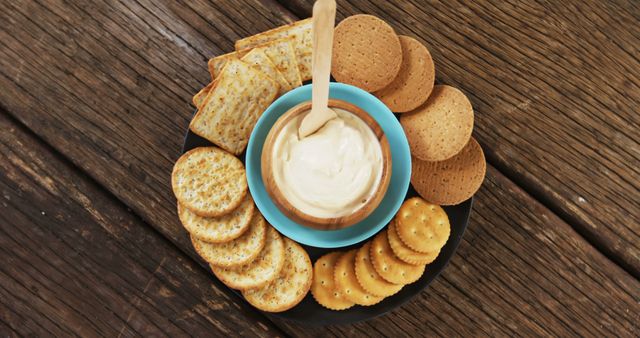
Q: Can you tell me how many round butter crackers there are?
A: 6